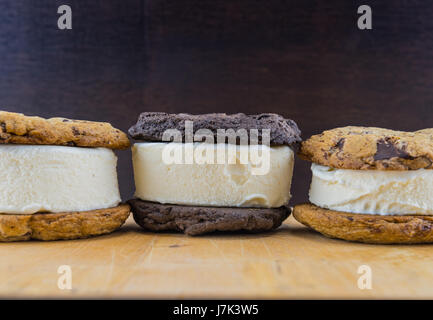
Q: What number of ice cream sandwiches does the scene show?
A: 3